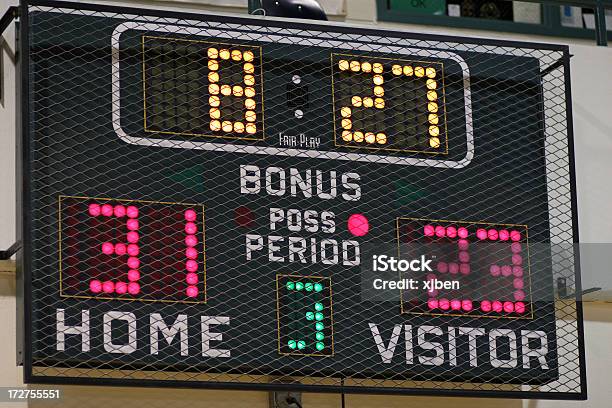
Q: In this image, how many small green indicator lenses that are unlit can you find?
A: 2